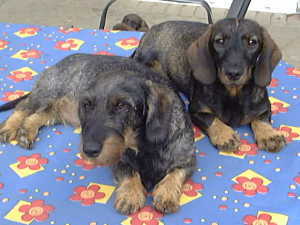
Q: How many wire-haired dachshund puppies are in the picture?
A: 2